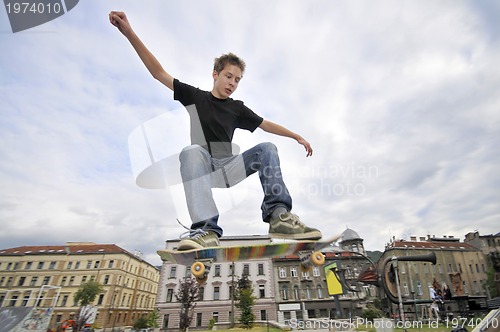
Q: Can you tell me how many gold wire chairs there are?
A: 0